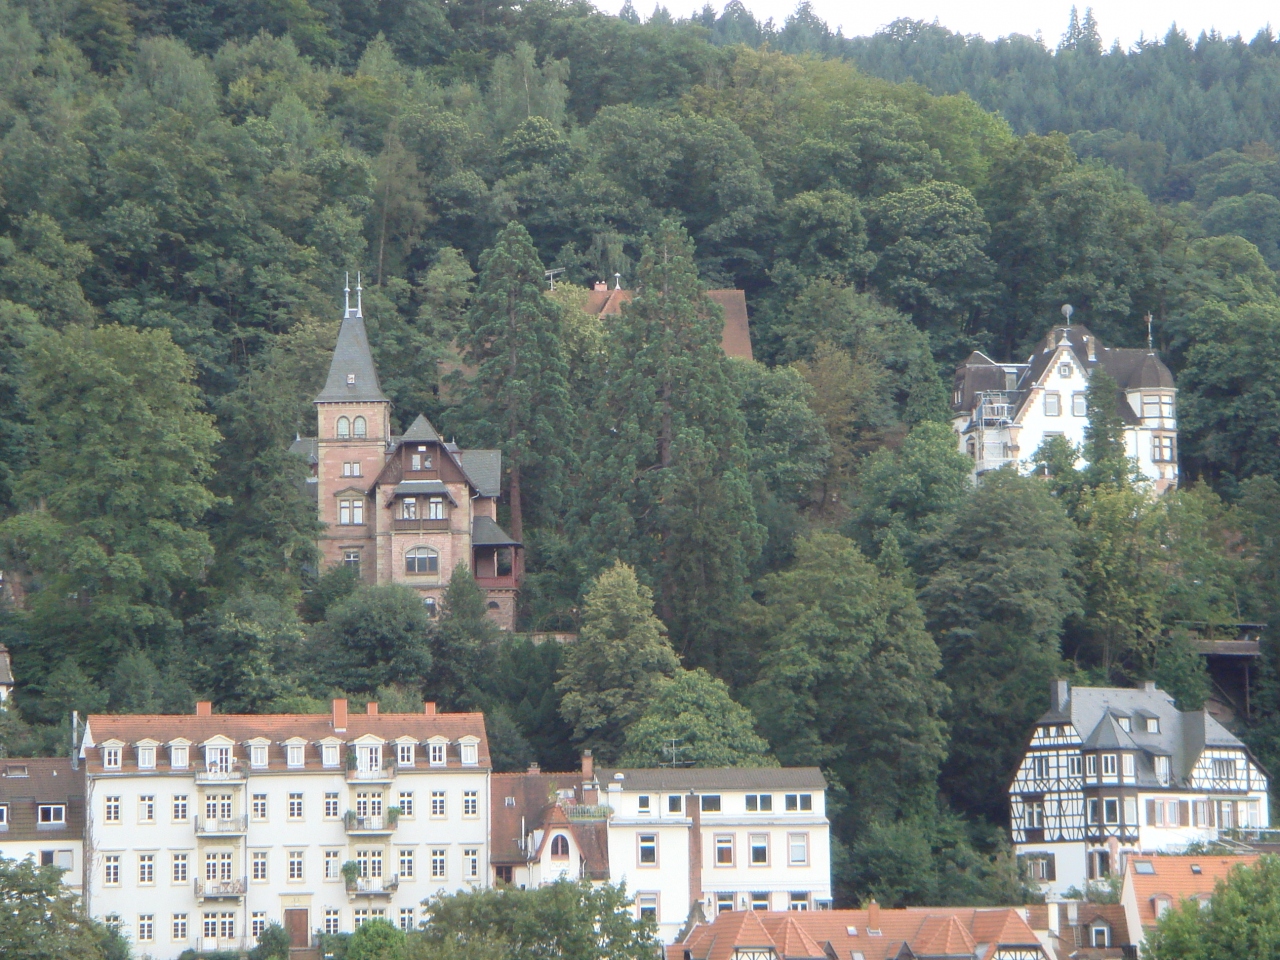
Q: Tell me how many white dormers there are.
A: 11